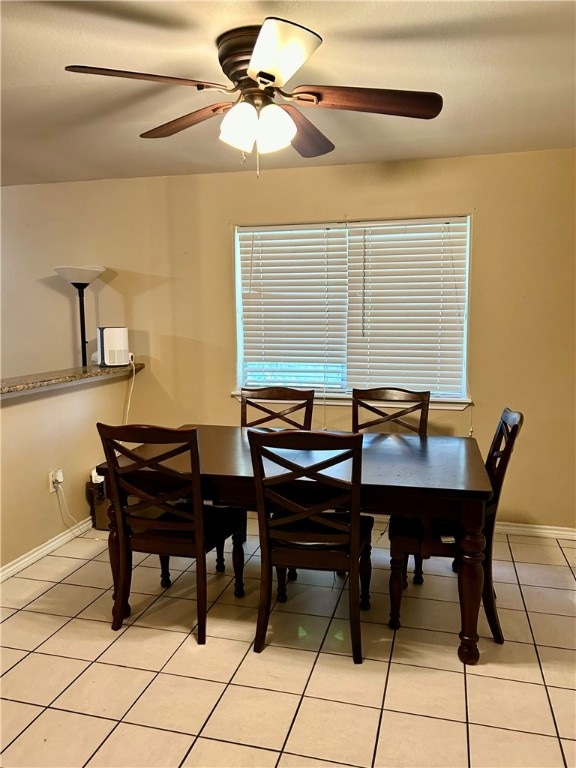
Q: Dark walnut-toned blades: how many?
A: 4